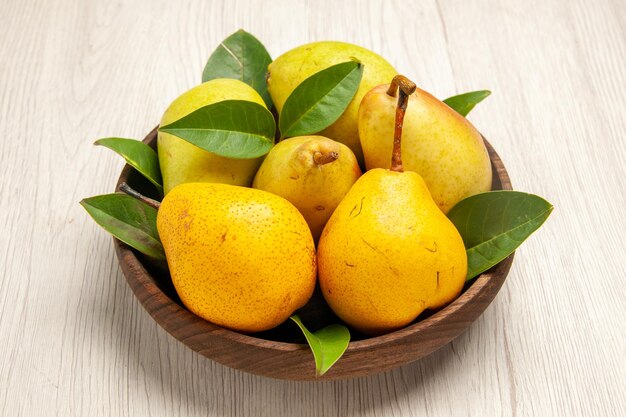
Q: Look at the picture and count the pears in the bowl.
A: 6